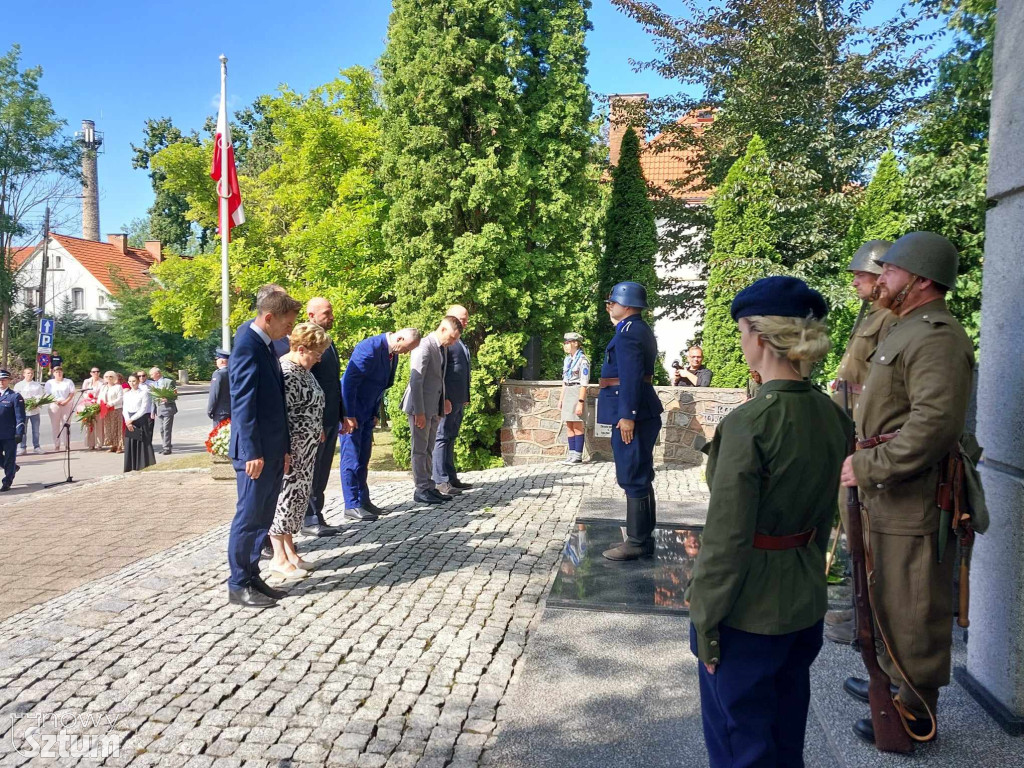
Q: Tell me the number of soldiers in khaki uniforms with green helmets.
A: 2